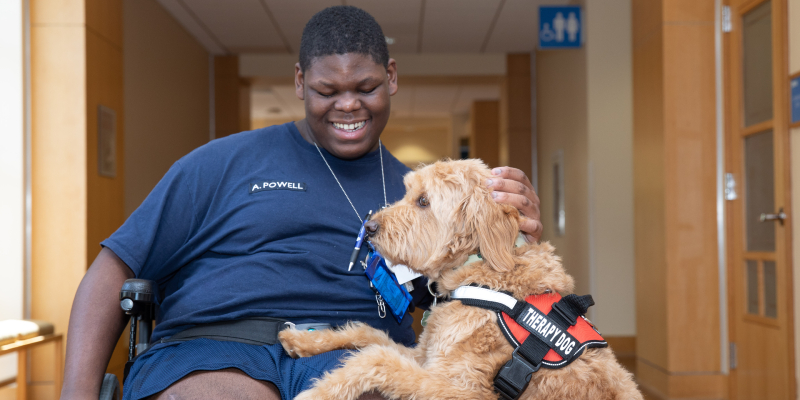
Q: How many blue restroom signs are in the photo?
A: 1